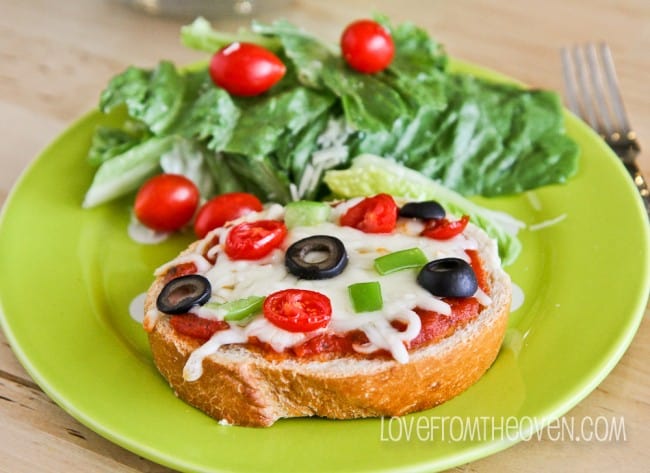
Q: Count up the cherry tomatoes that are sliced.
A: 4